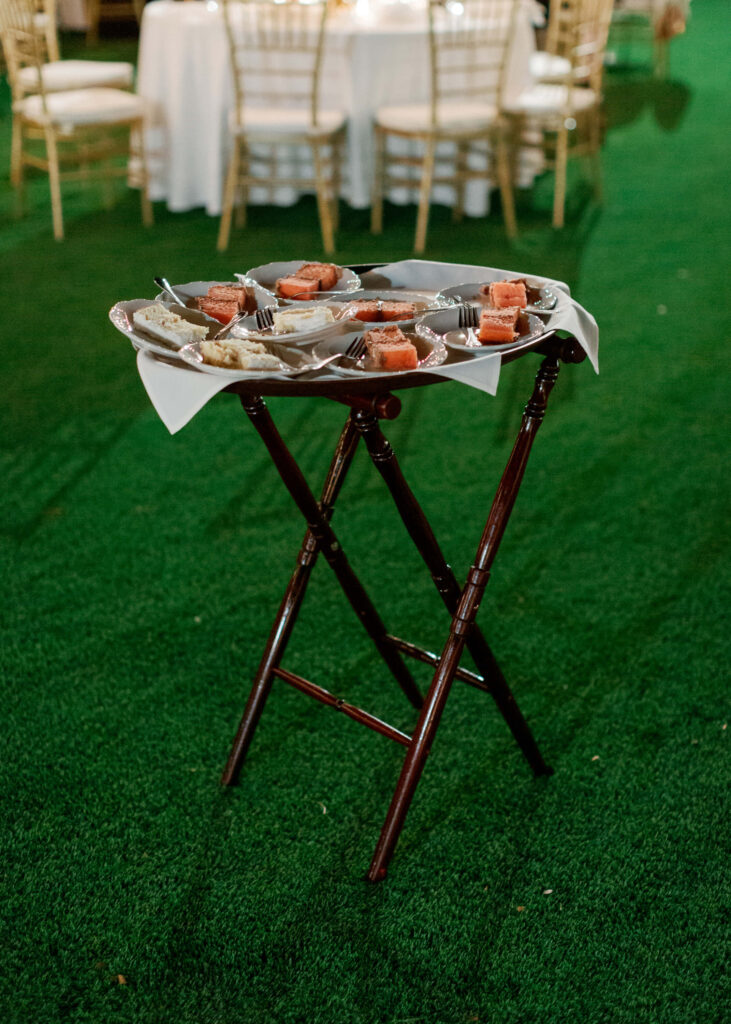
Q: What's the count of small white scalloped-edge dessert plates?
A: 9